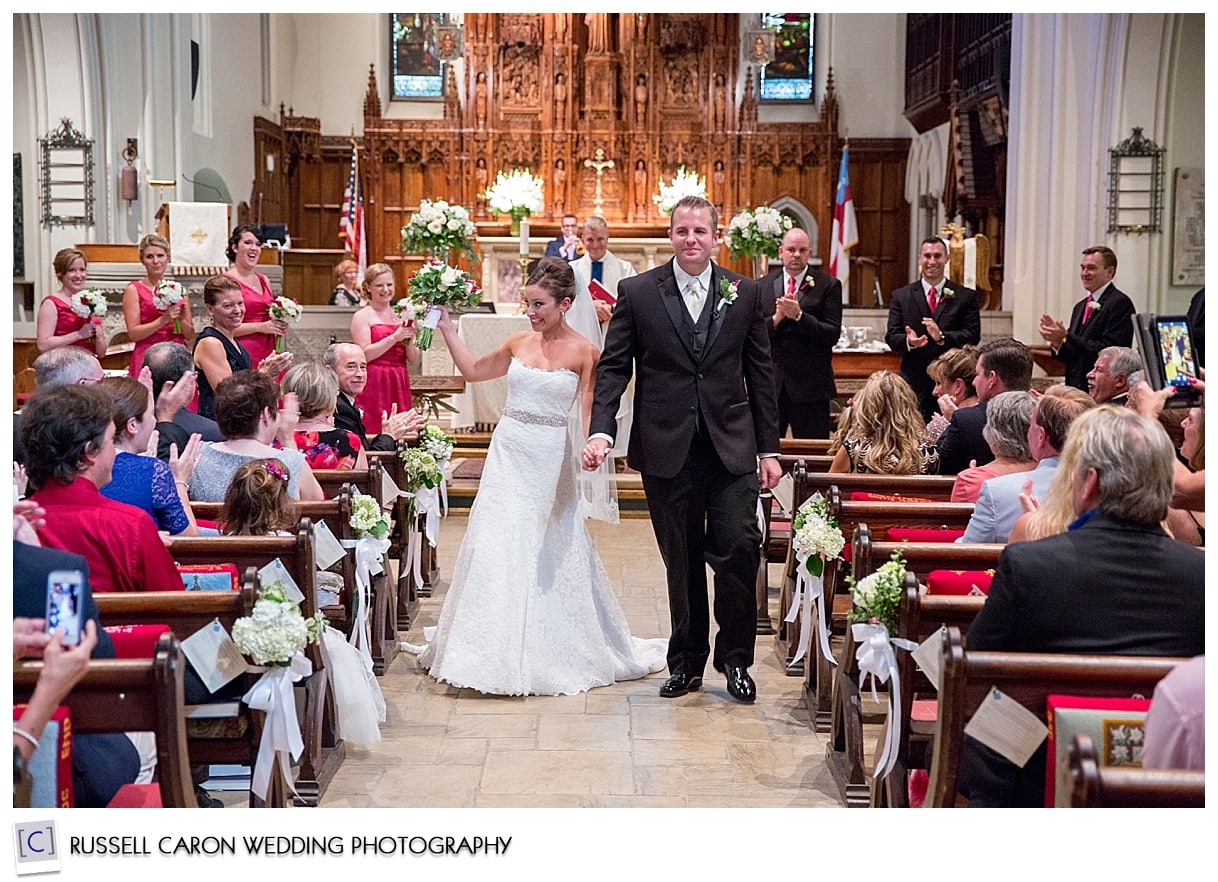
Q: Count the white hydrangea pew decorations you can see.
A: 6